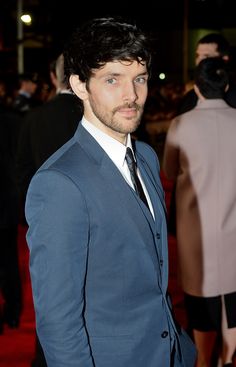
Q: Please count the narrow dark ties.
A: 1